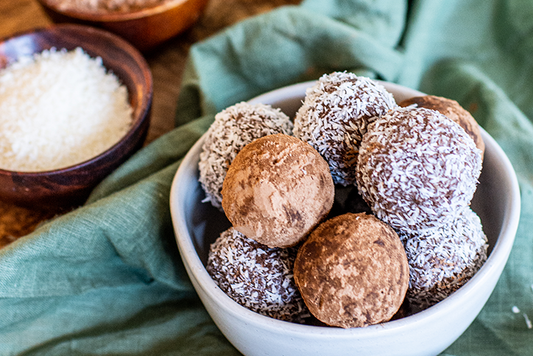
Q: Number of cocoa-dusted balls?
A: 3